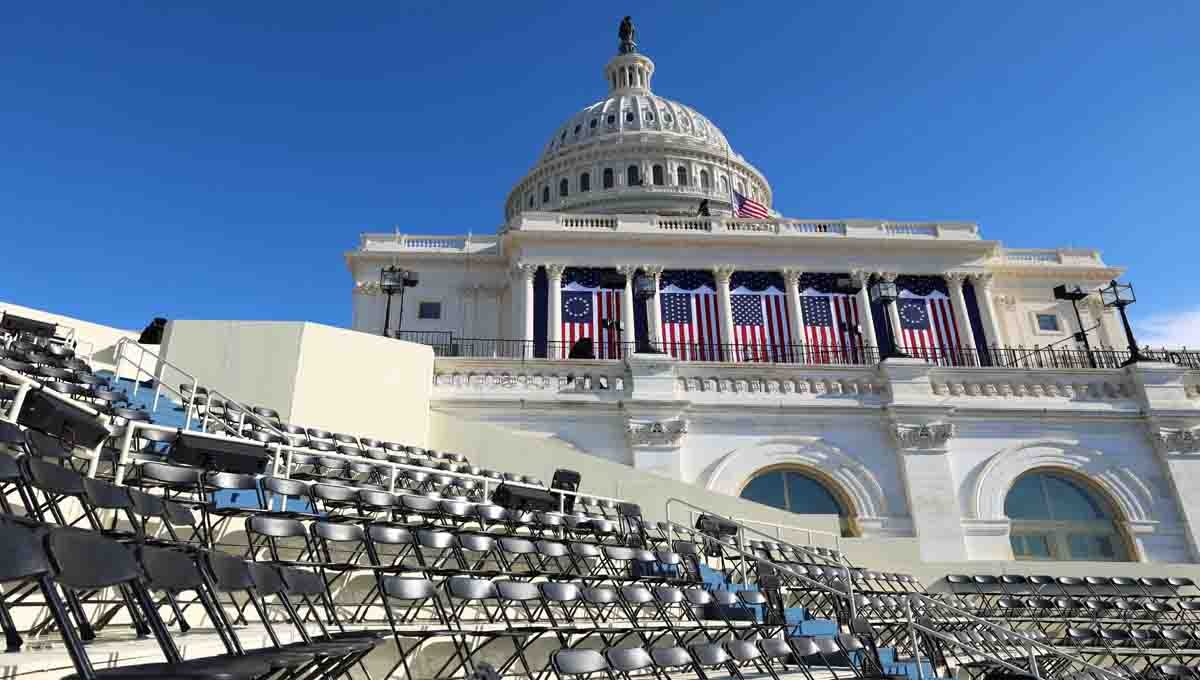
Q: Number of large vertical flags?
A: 5